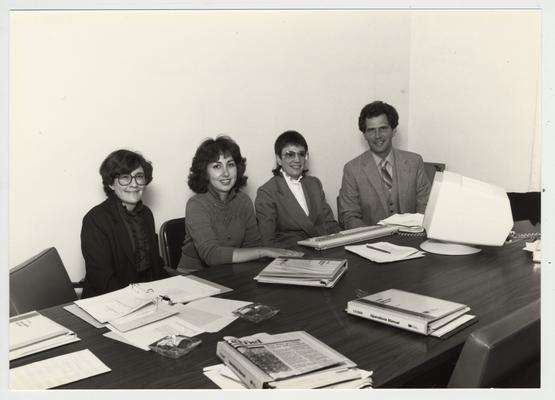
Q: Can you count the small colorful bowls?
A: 0